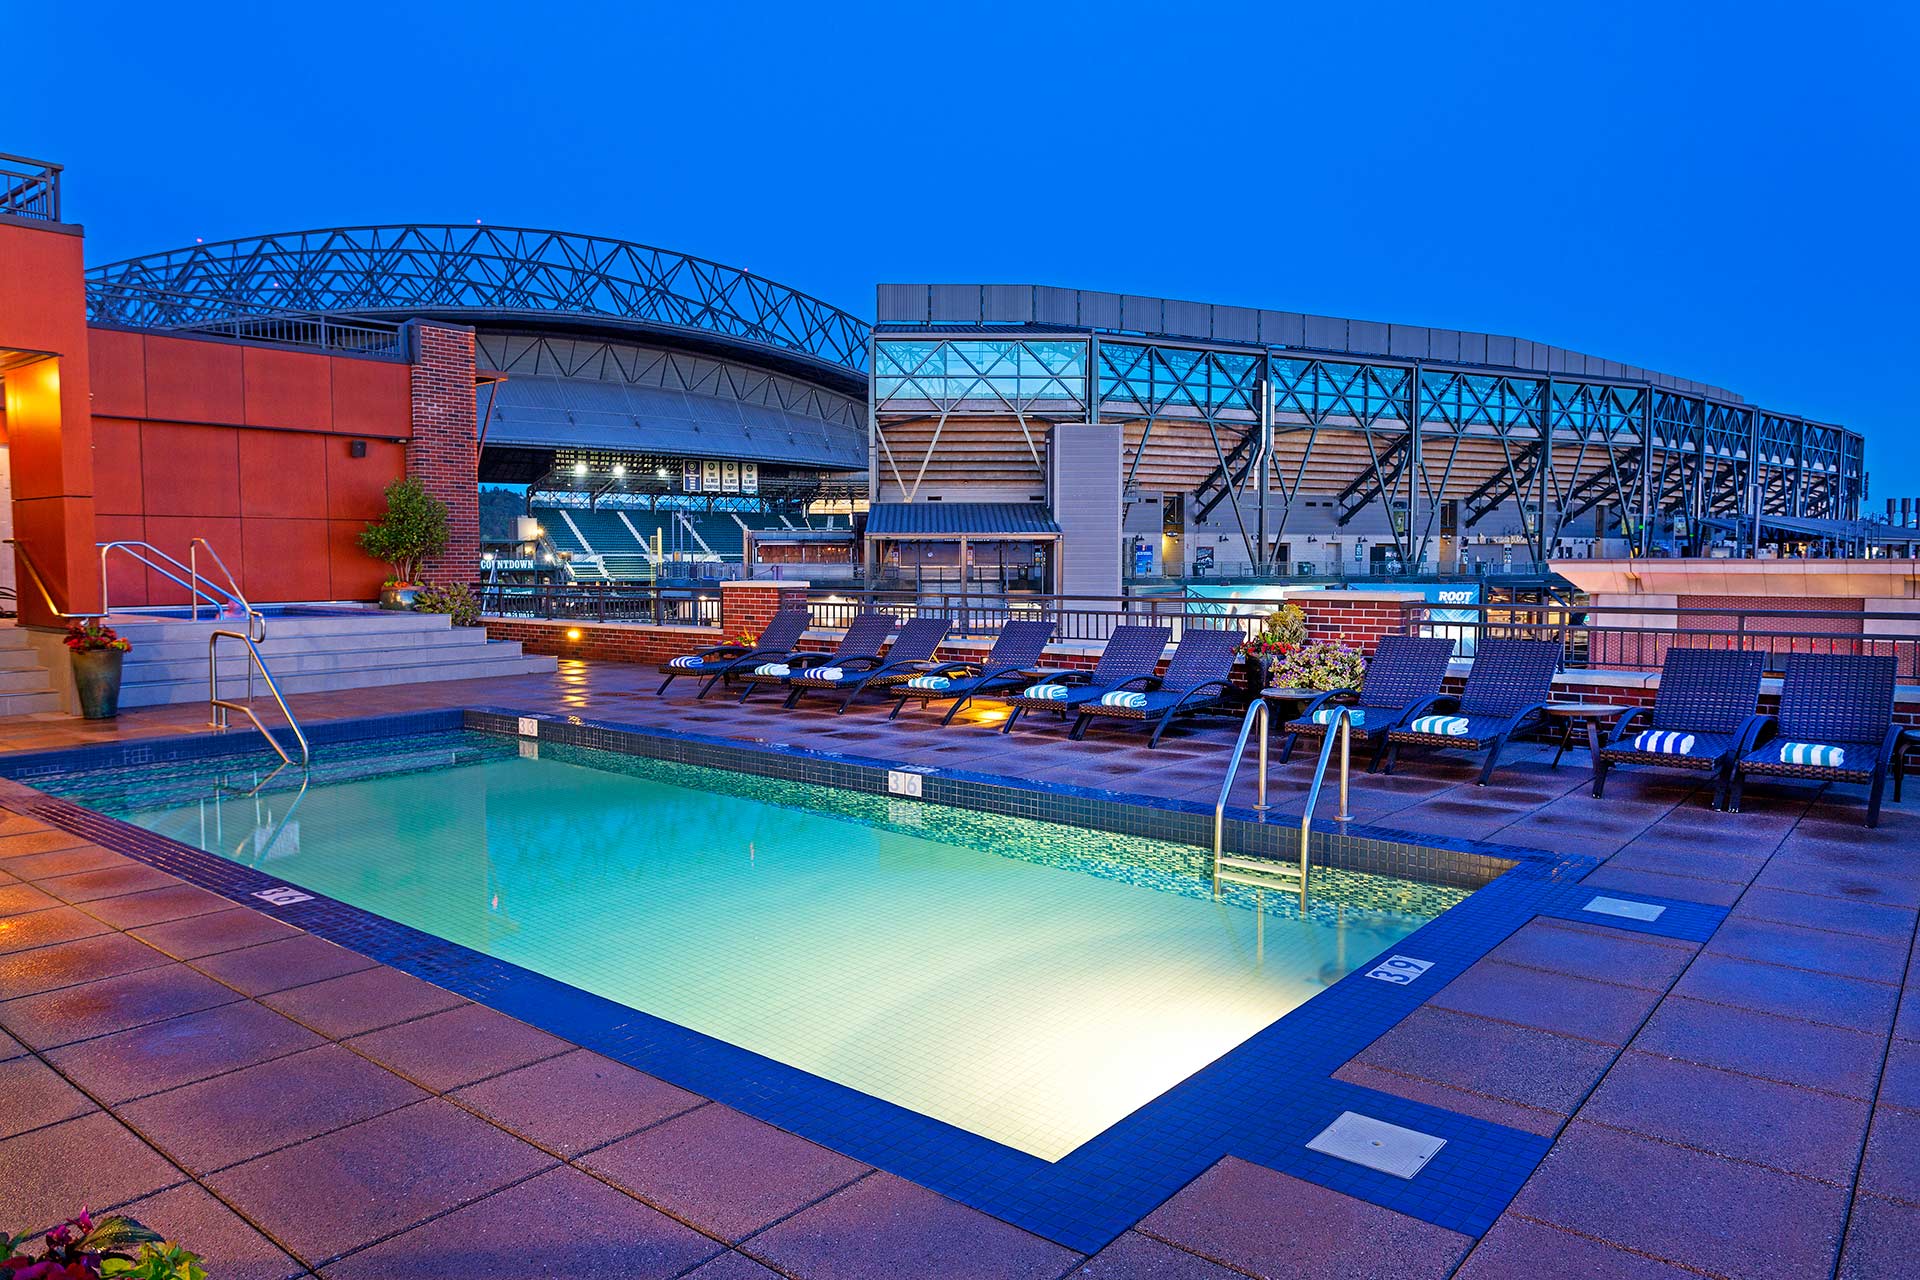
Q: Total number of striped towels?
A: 10